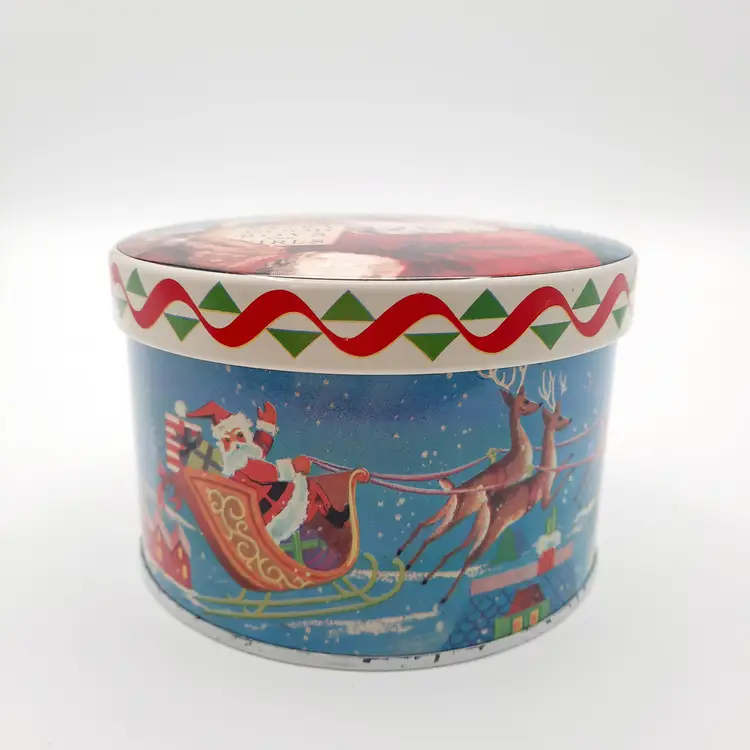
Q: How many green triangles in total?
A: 11